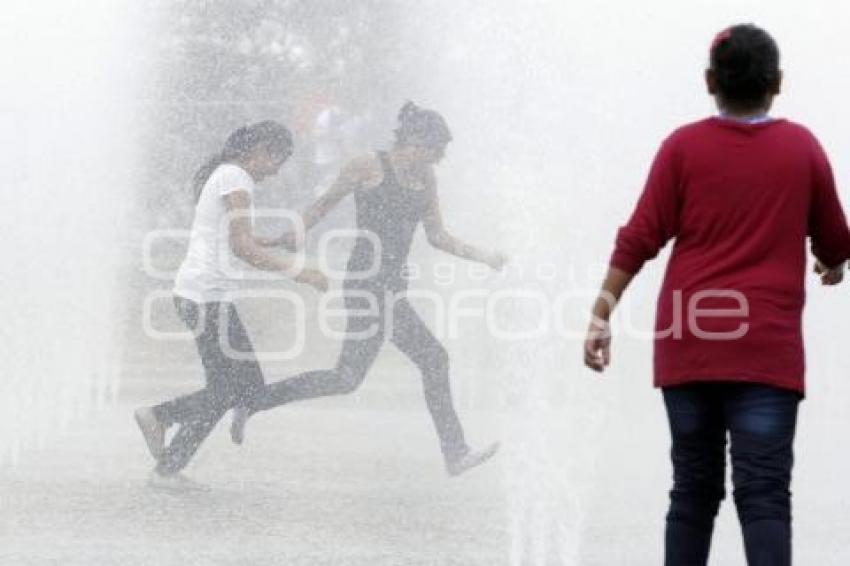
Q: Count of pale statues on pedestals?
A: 0